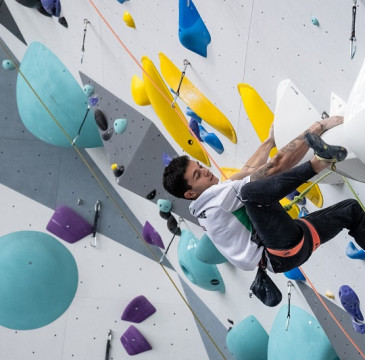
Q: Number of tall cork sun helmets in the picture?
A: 0